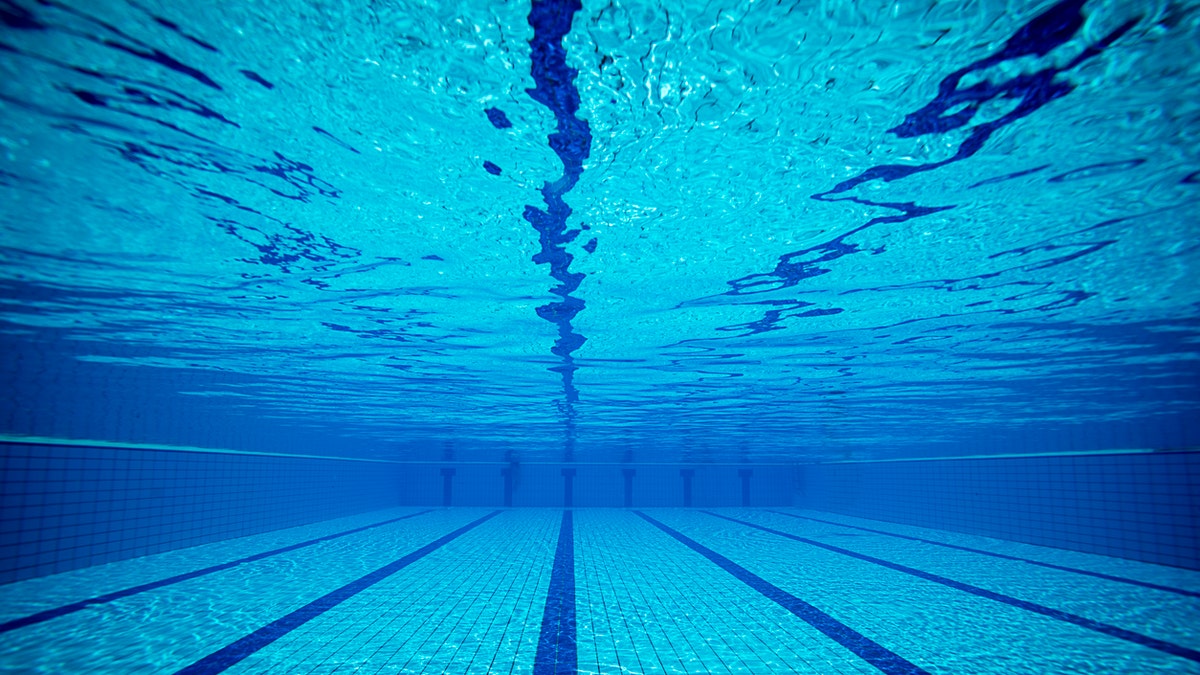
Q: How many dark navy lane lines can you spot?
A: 6